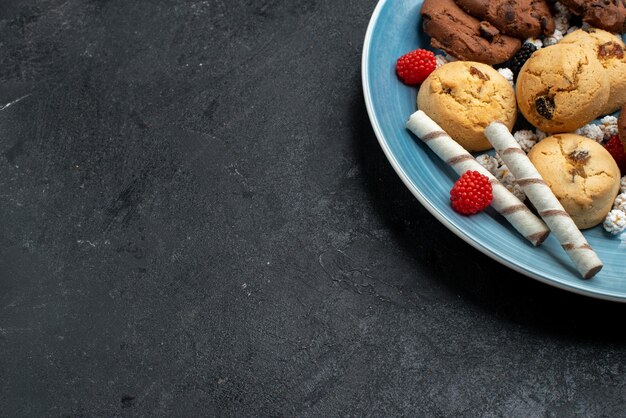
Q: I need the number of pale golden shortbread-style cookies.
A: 4